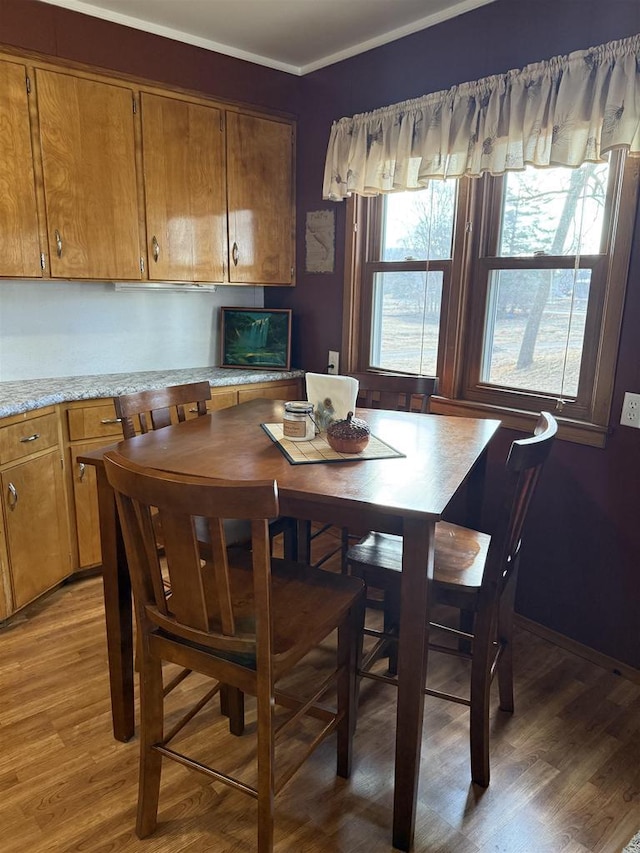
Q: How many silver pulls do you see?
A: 8